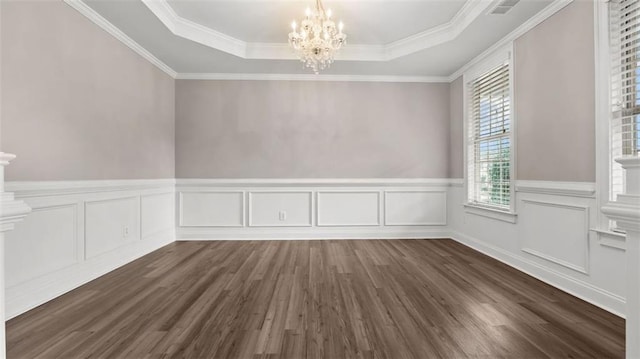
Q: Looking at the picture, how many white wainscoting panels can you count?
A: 8